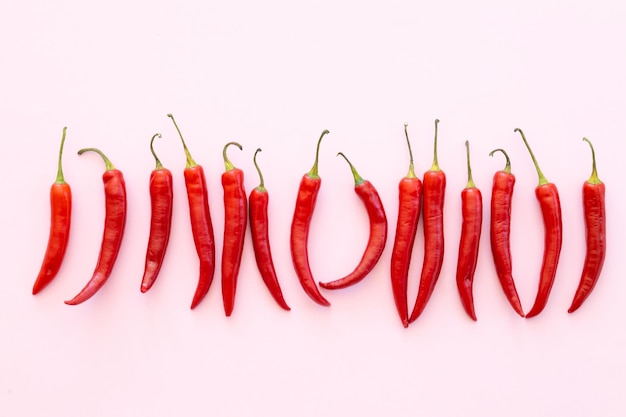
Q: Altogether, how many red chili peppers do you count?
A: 14